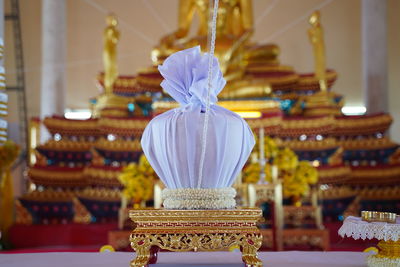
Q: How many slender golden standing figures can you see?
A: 2